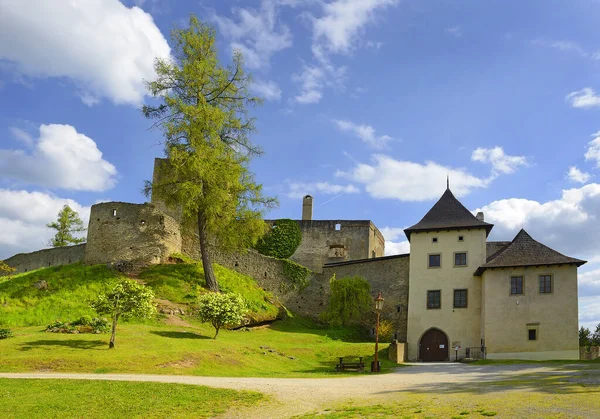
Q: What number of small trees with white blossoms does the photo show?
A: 2